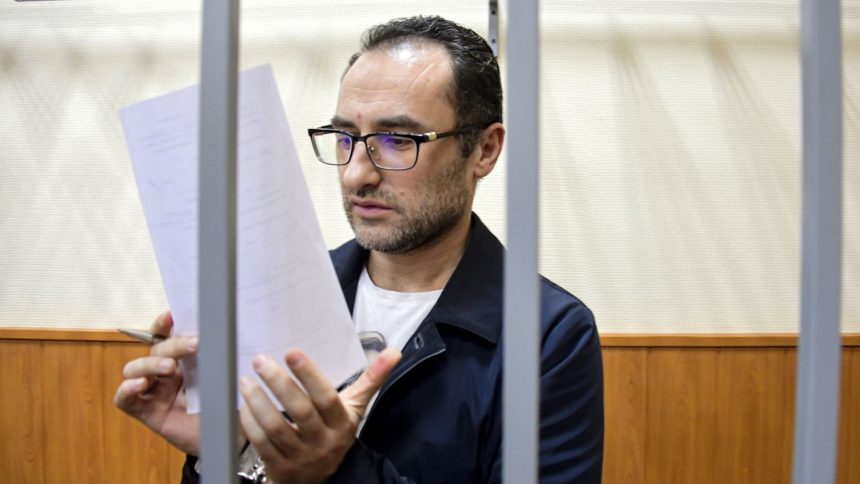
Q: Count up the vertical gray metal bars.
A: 3